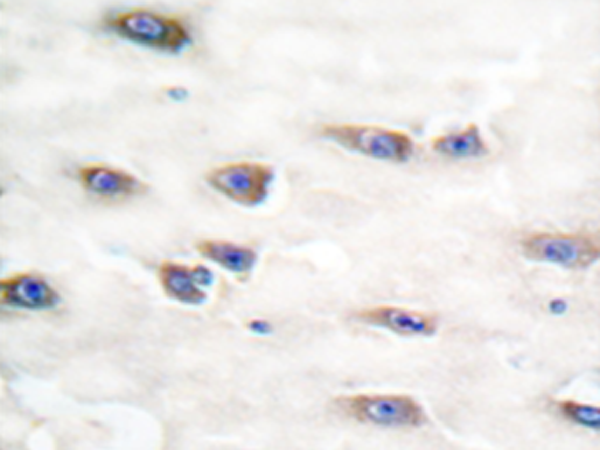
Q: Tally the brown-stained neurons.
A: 12